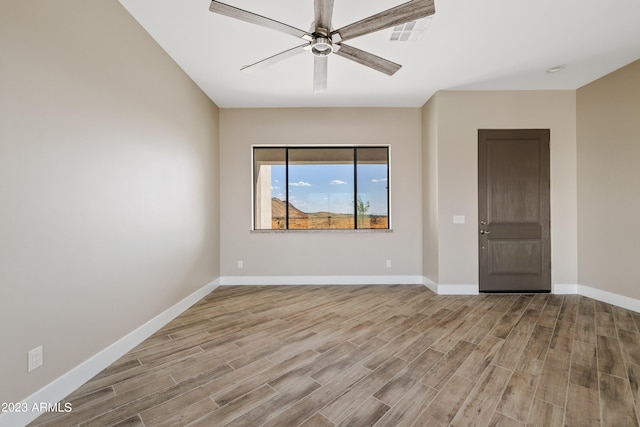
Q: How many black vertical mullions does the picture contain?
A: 2